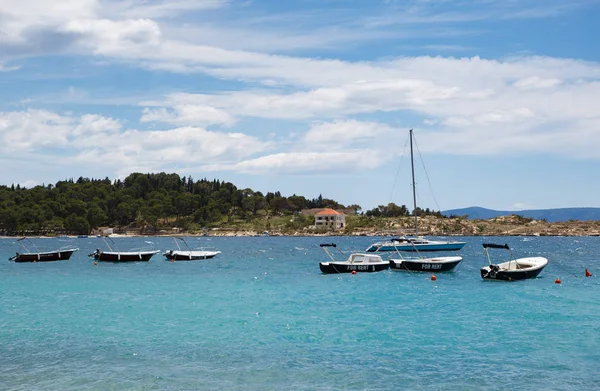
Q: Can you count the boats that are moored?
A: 7